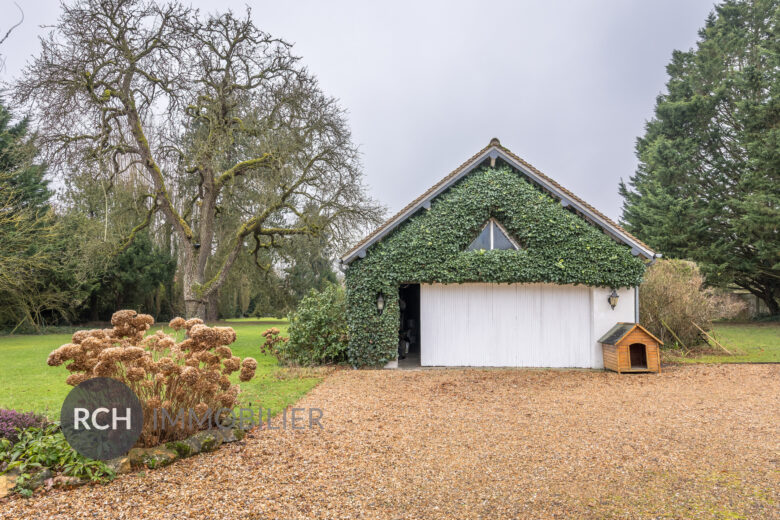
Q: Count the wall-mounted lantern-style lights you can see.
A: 2